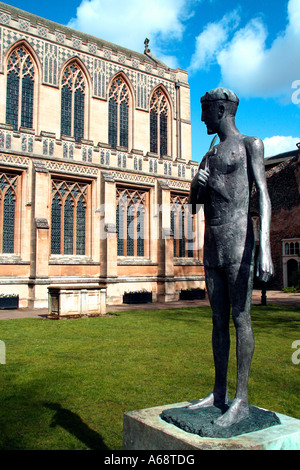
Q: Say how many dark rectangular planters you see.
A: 3